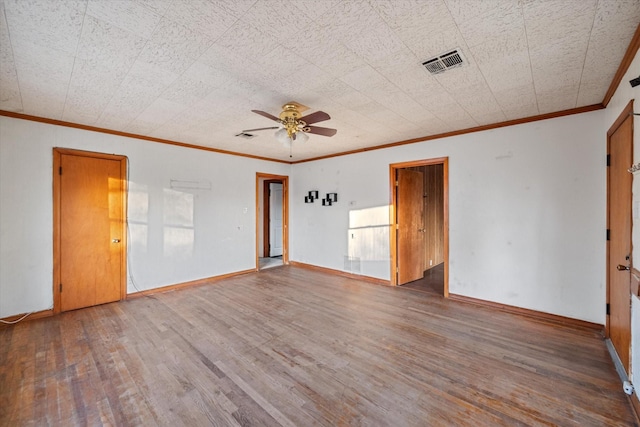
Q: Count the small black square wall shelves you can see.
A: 4